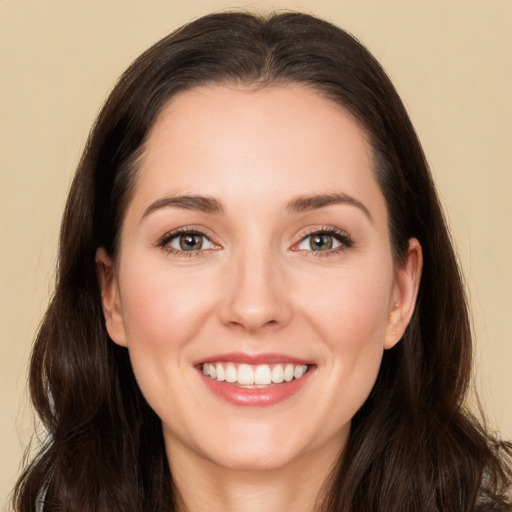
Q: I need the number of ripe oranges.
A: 0